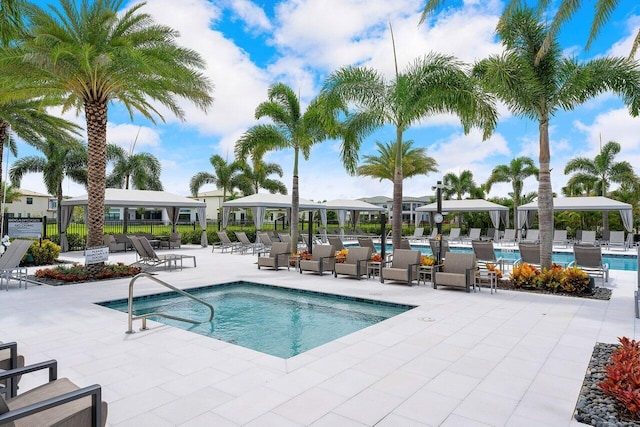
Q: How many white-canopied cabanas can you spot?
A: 5